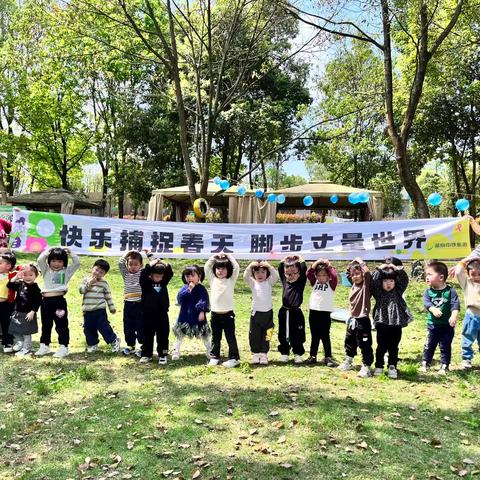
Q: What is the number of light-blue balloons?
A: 12